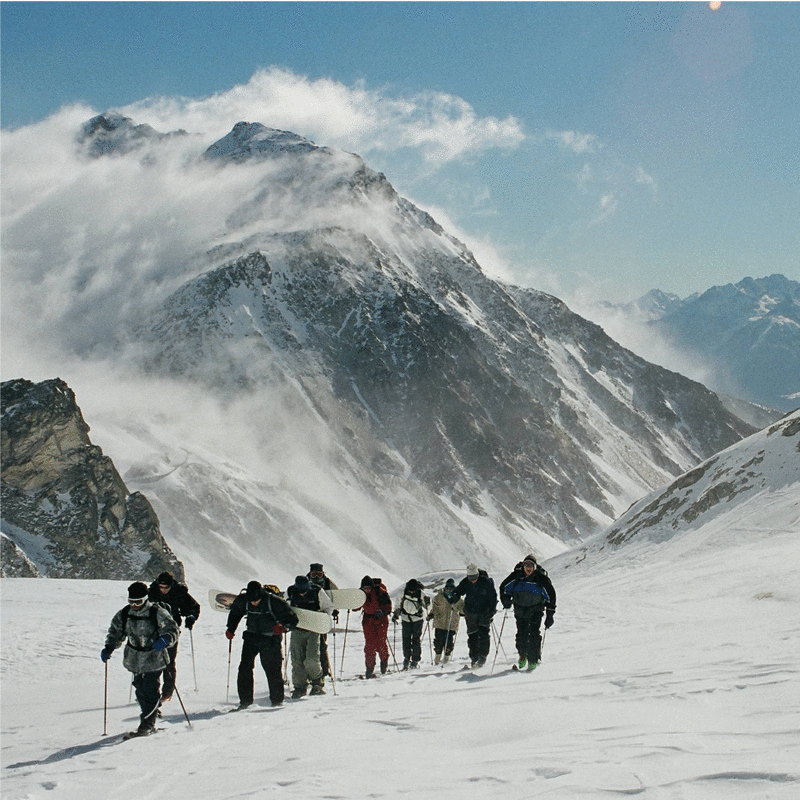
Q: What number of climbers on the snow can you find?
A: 10